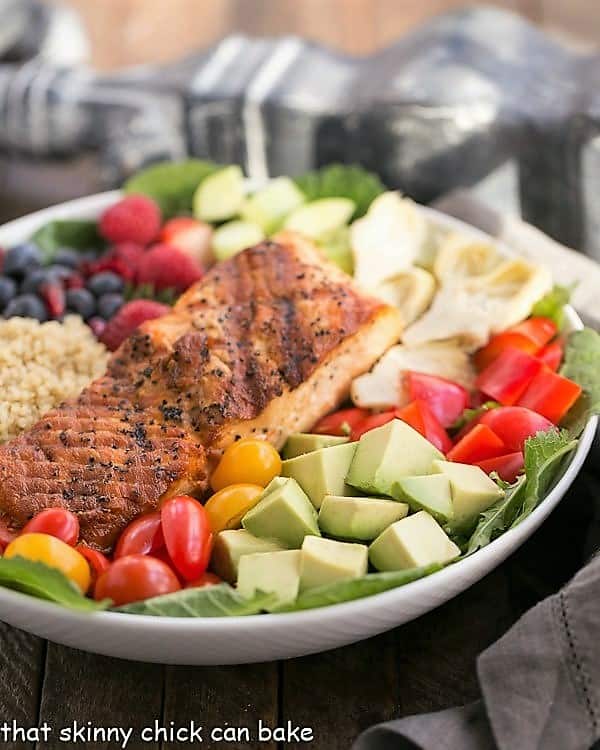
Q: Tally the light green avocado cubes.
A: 11